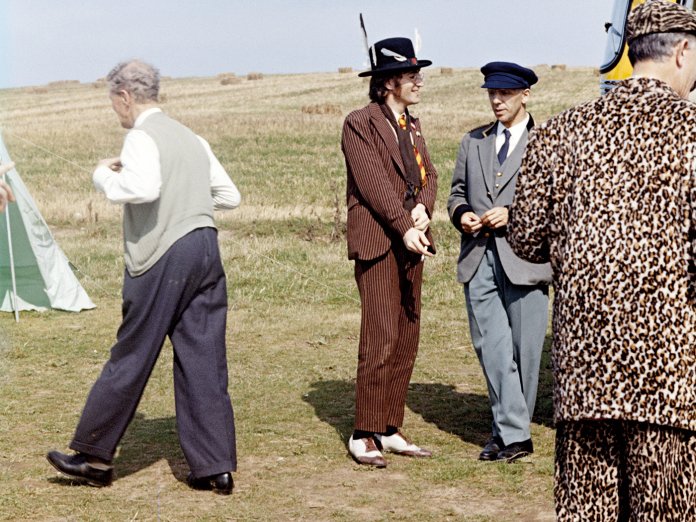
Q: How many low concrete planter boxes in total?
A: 0